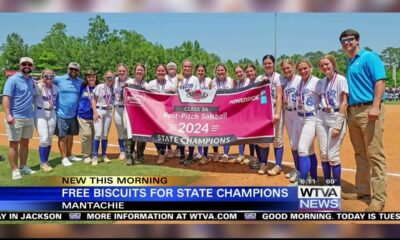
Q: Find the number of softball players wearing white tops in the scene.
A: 15